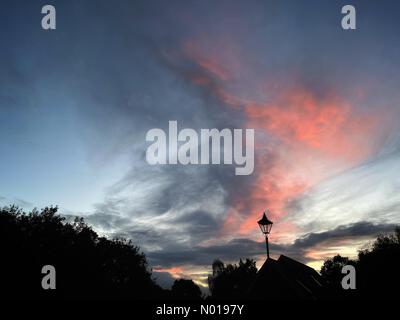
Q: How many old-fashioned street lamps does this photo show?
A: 1